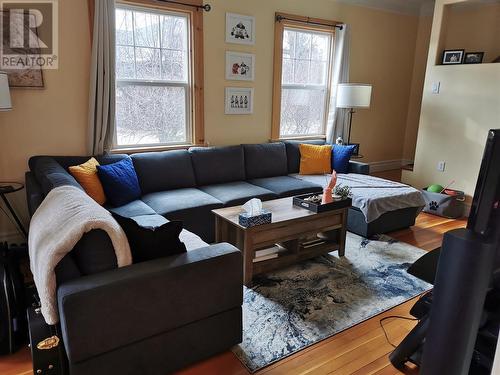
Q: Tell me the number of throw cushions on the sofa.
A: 5